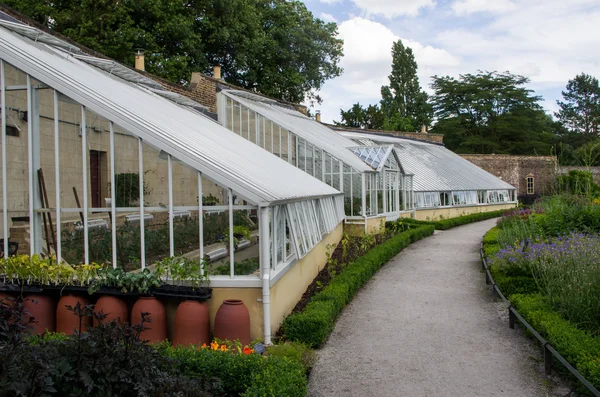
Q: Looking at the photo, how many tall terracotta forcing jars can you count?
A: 7